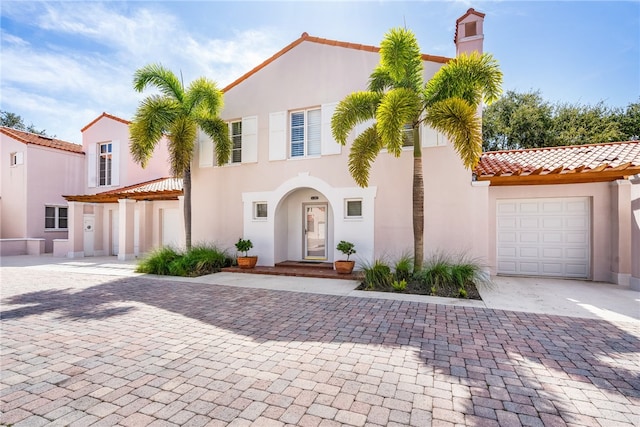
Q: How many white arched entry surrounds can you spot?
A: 1